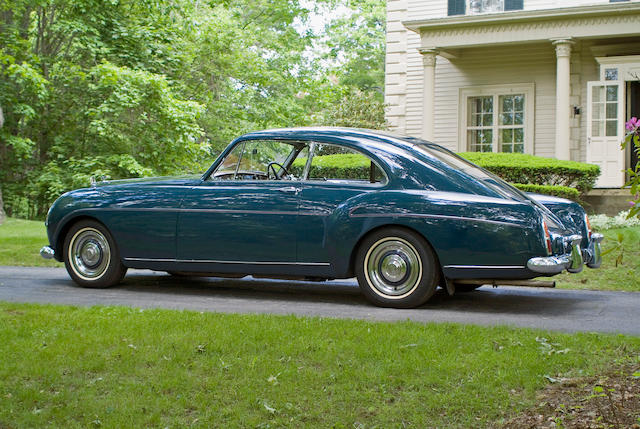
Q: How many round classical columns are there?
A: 2